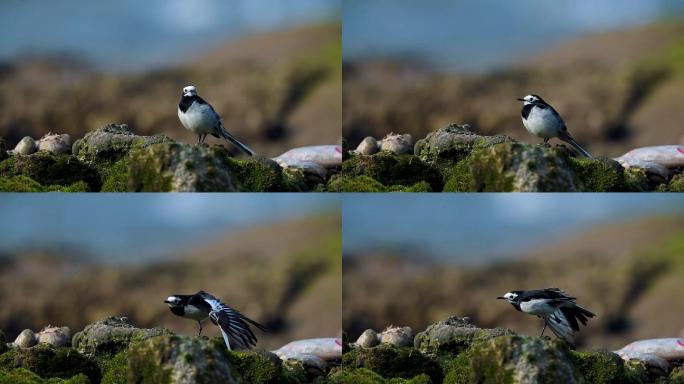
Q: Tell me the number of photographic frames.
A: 4